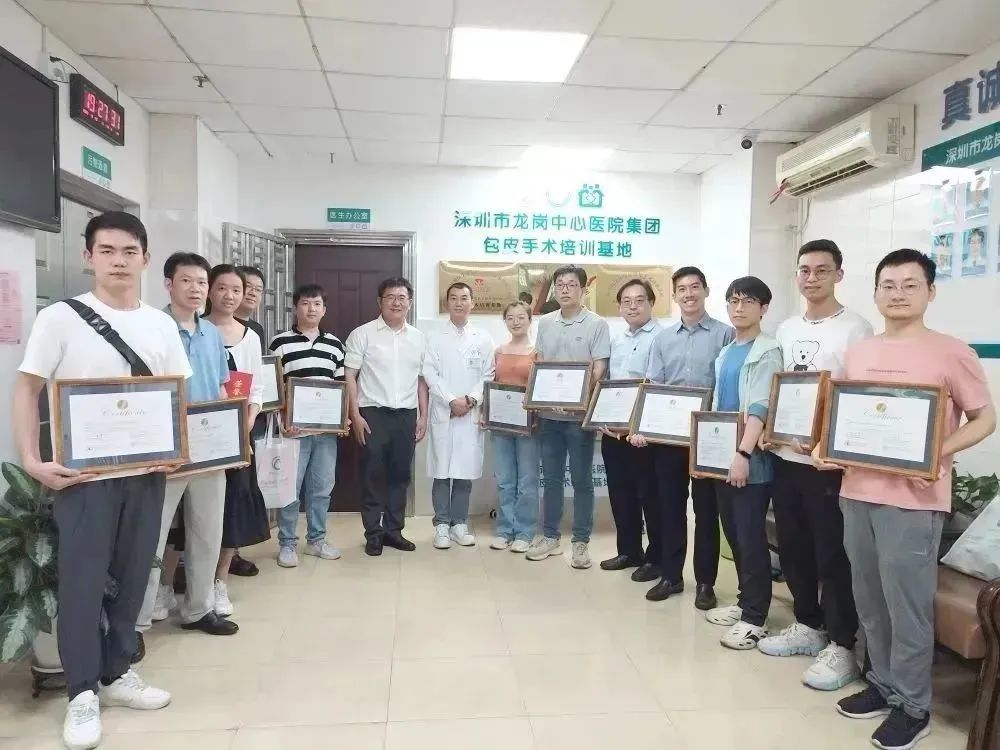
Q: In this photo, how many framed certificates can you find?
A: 11